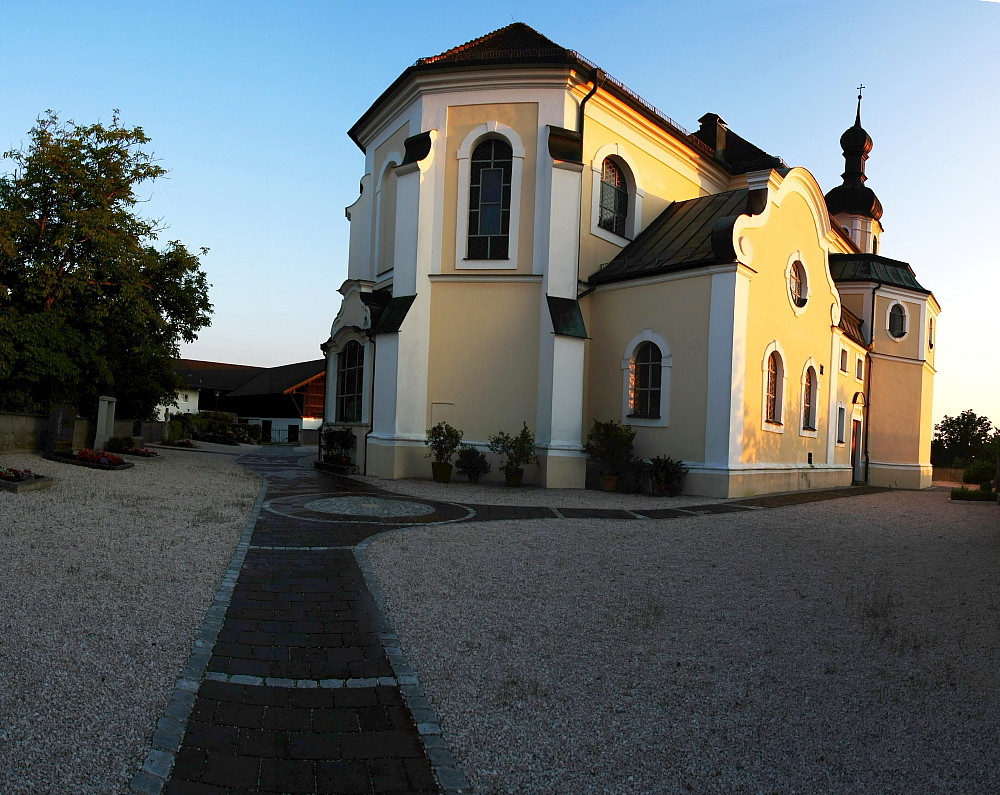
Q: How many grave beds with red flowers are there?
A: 3